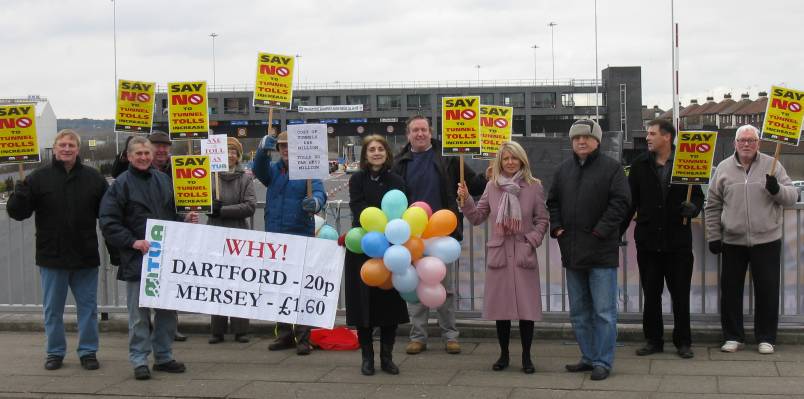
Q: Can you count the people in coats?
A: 11